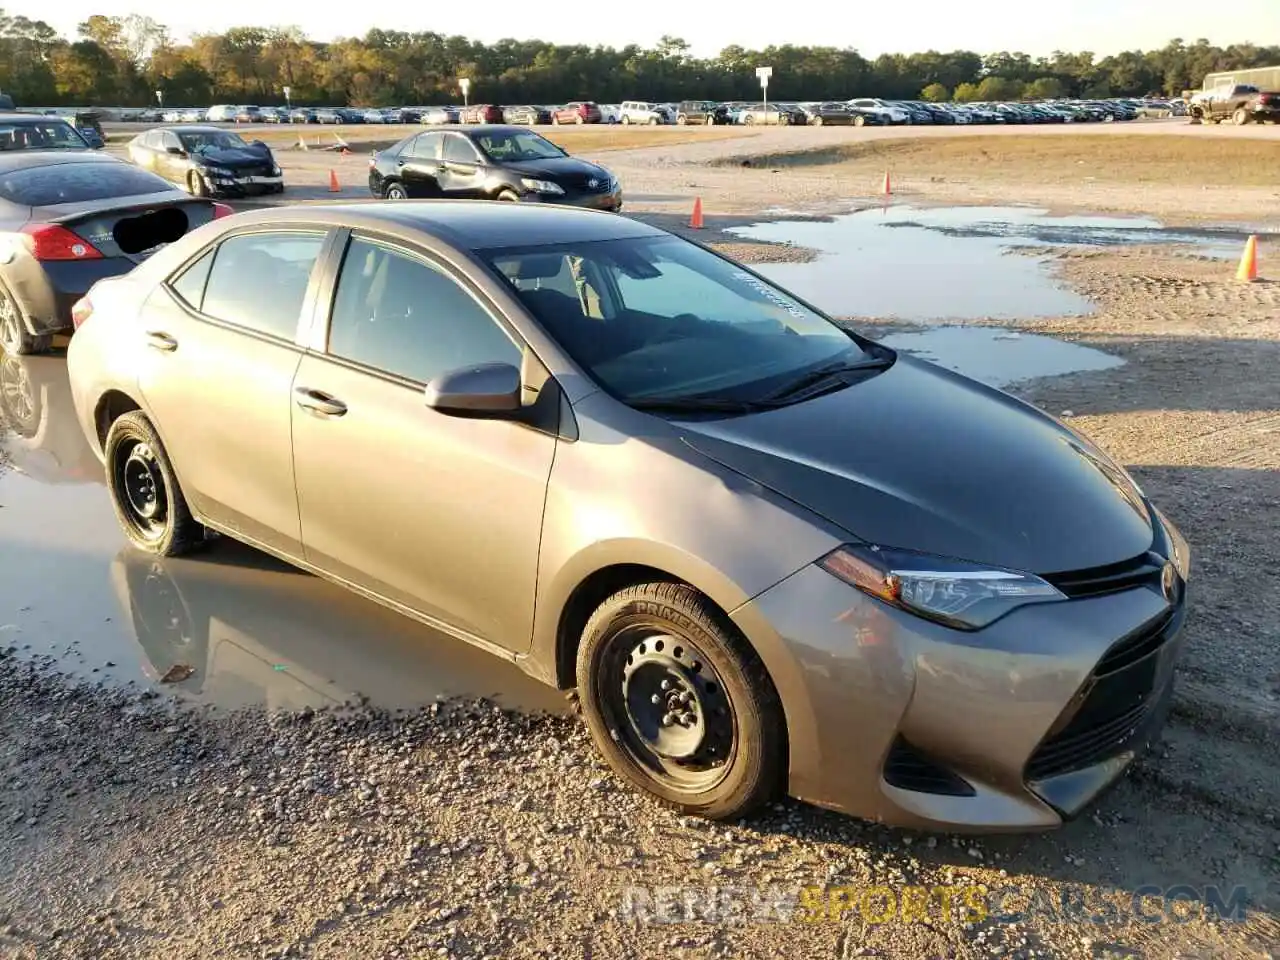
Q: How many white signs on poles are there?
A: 4